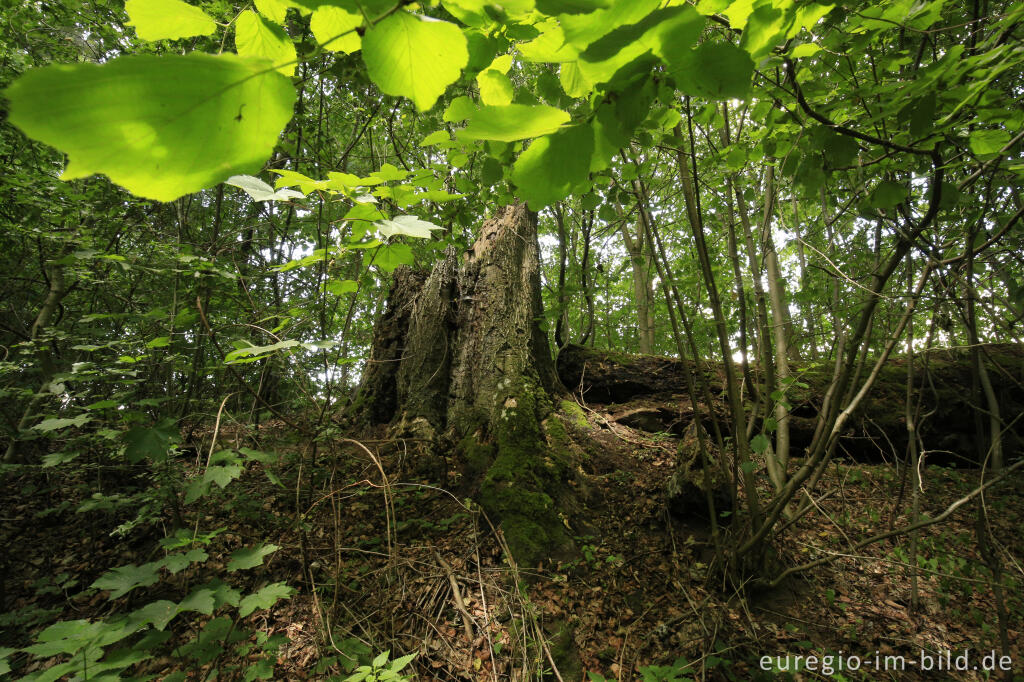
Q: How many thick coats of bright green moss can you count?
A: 1